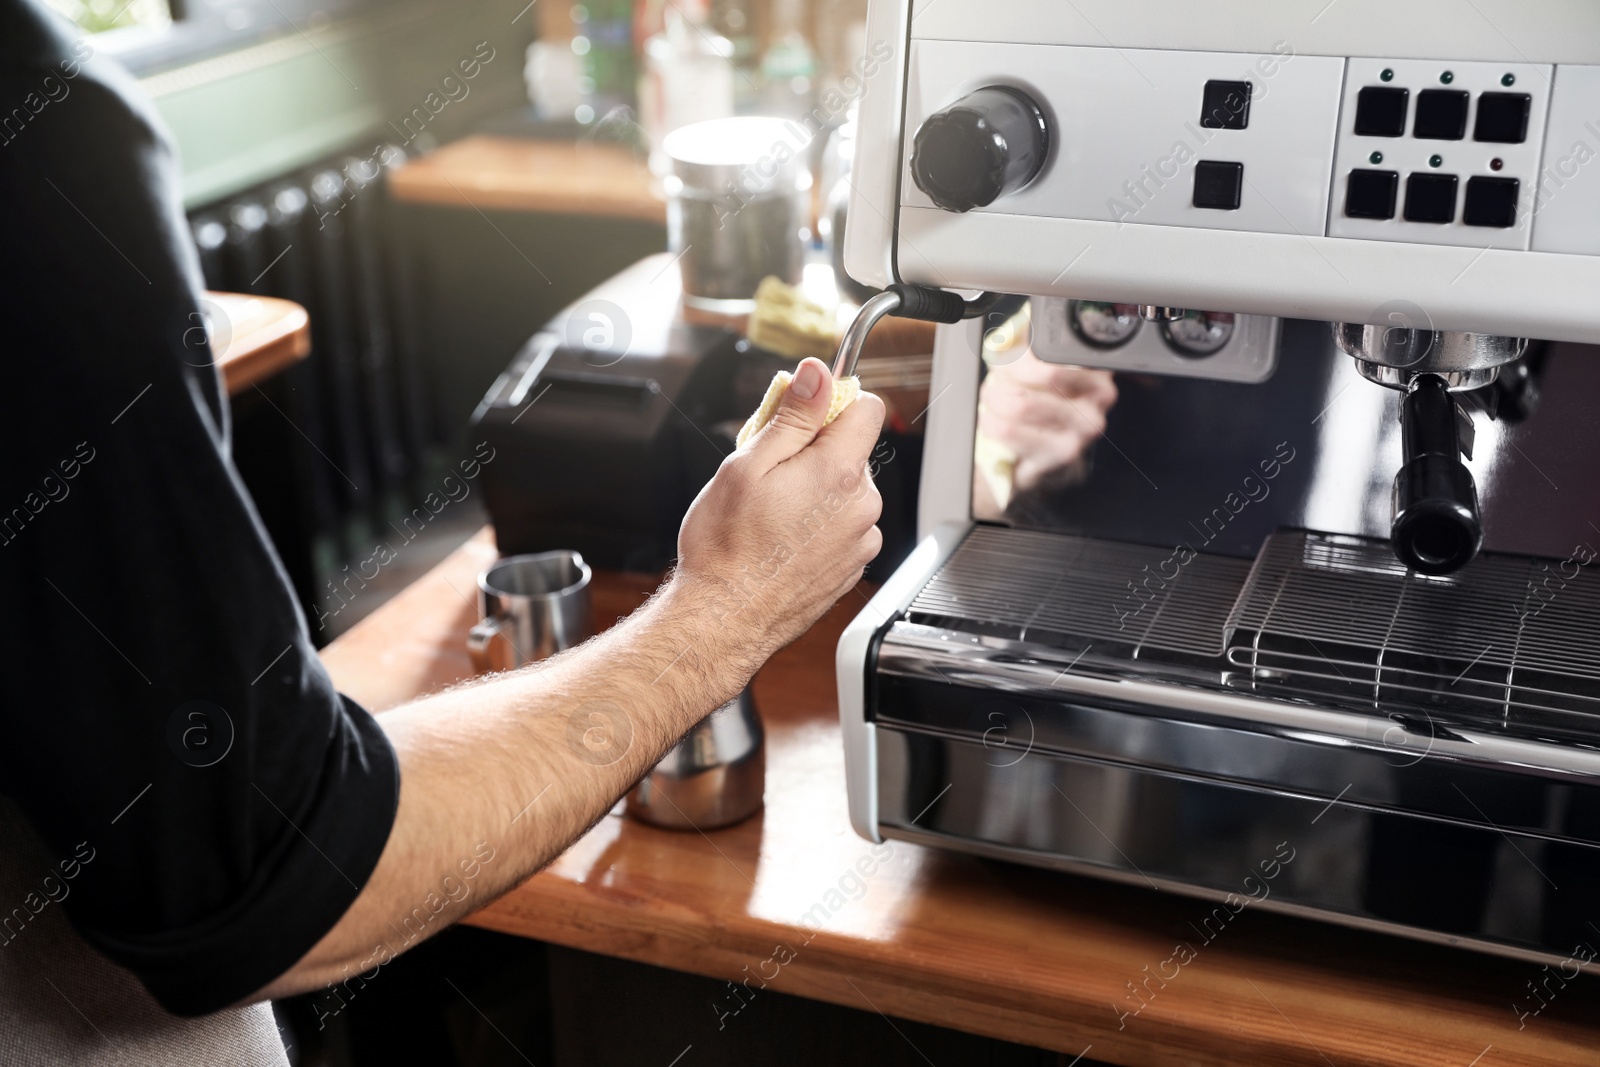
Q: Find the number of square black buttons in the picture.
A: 8